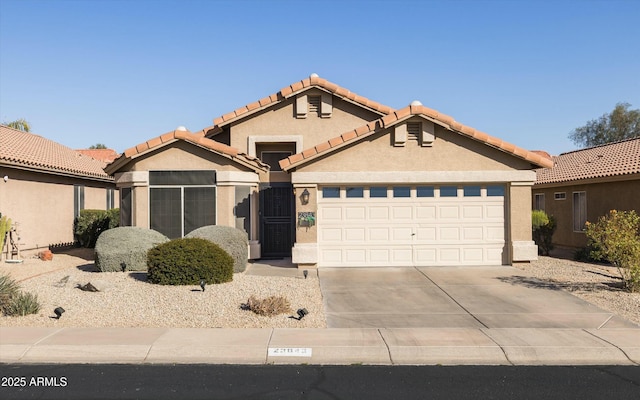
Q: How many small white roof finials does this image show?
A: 3